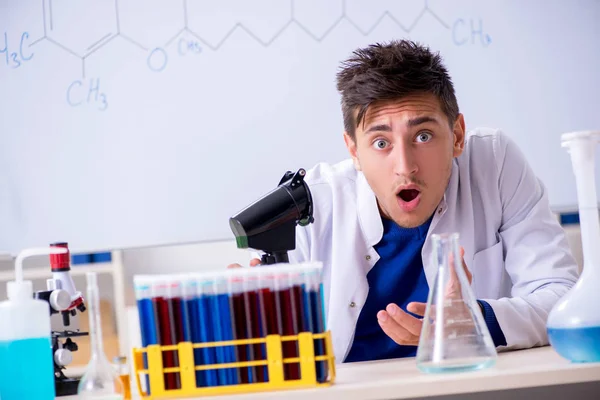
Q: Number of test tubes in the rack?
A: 12